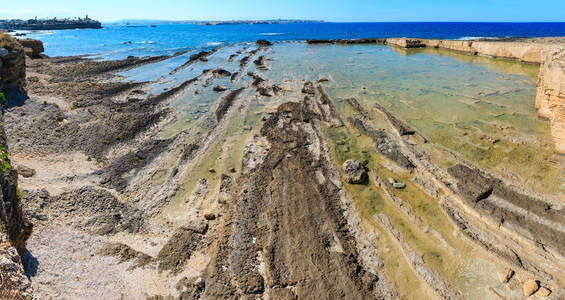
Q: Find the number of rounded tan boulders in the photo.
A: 3